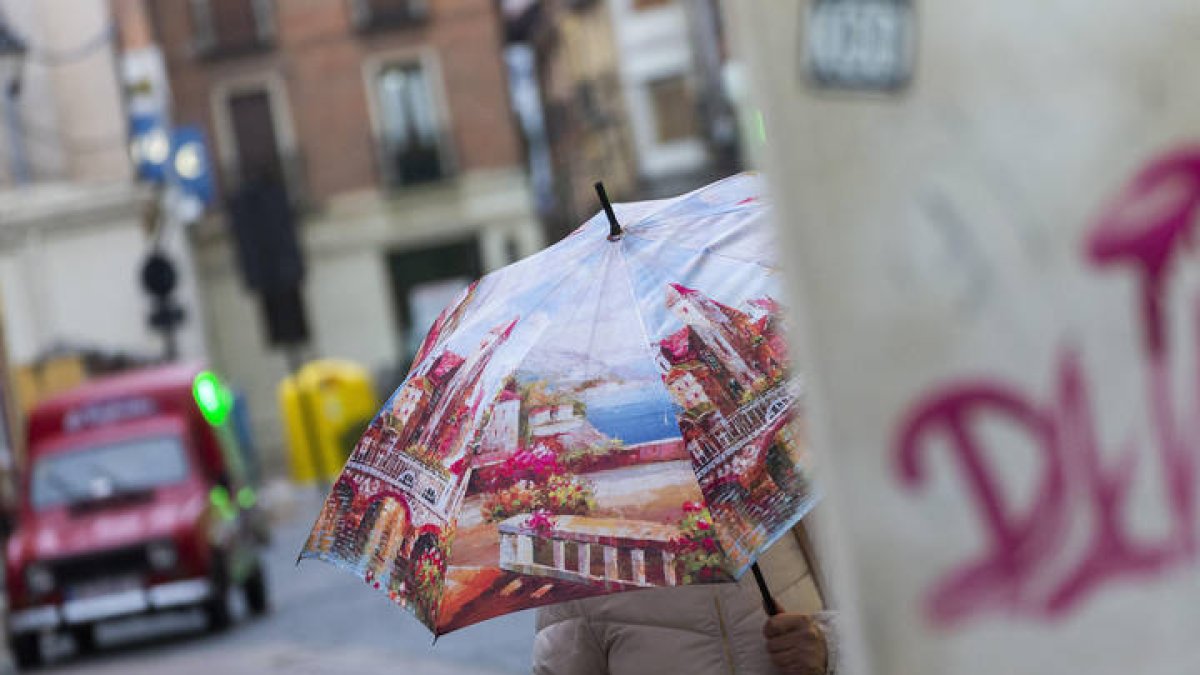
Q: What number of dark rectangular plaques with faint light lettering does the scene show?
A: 1